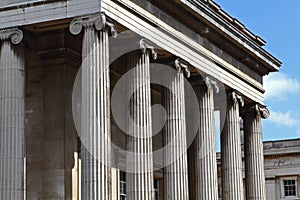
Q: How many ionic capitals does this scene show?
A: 7